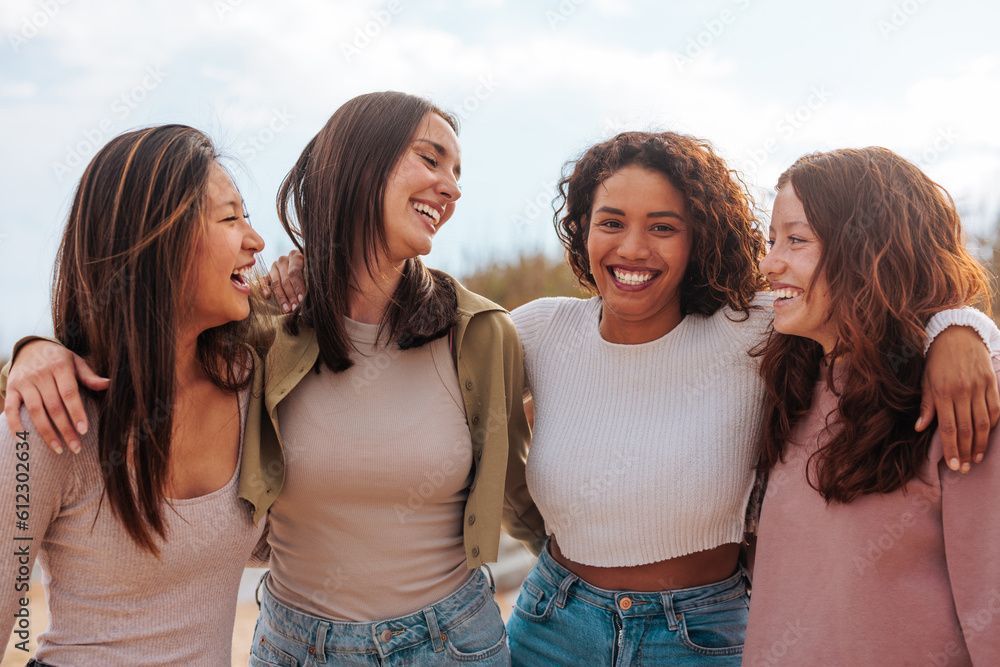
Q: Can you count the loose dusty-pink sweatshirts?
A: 1